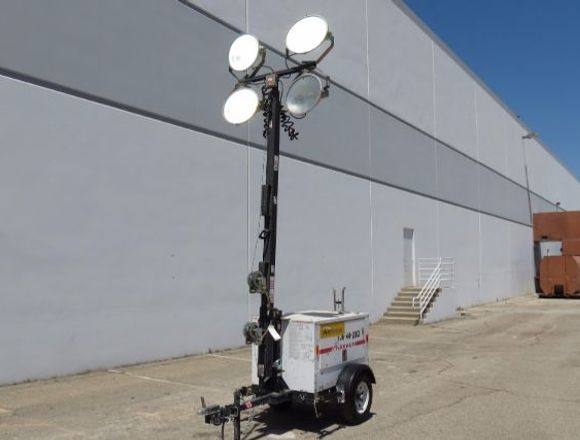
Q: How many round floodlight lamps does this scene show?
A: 4